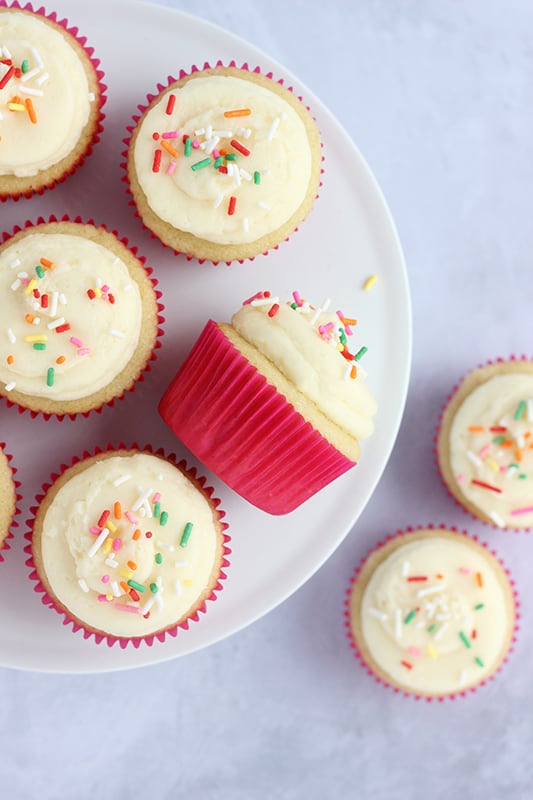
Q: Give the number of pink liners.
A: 8